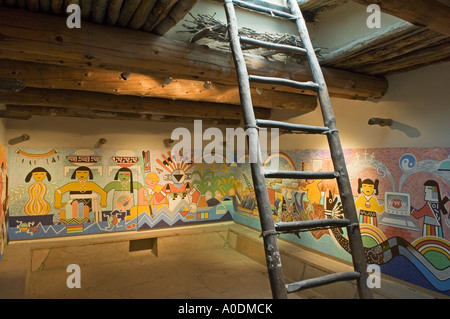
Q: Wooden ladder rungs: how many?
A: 7